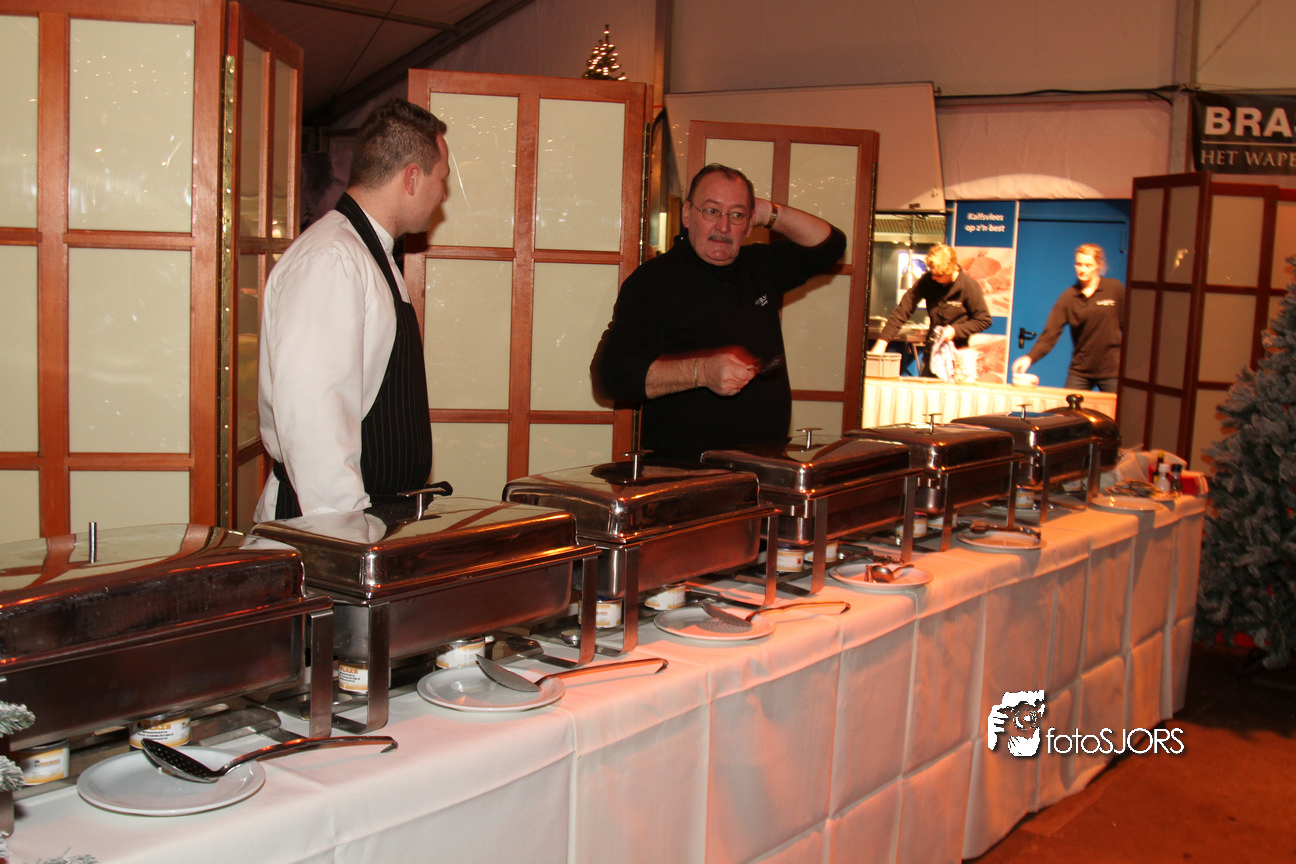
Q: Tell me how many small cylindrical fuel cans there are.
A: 12